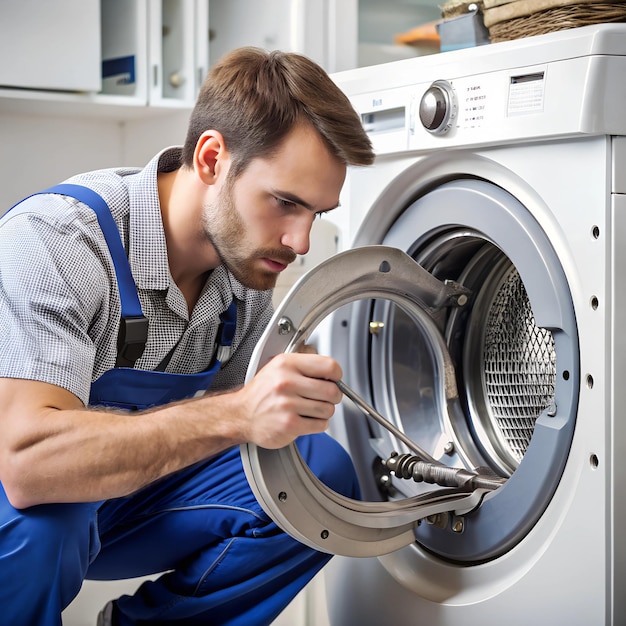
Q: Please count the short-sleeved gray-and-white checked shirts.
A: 1